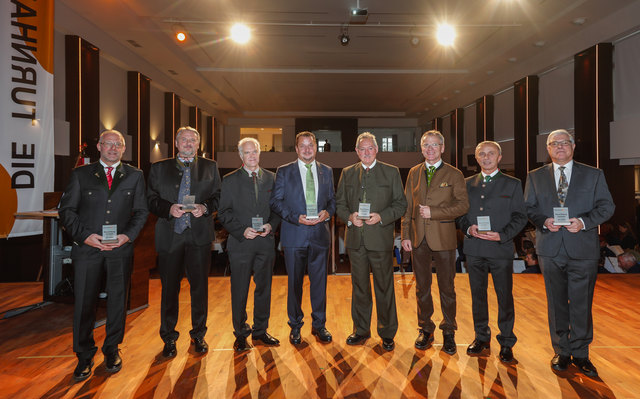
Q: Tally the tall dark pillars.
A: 10